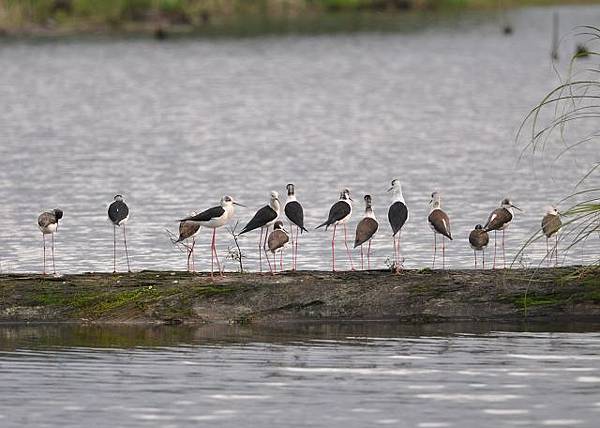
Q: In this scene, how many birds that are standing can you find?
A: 14